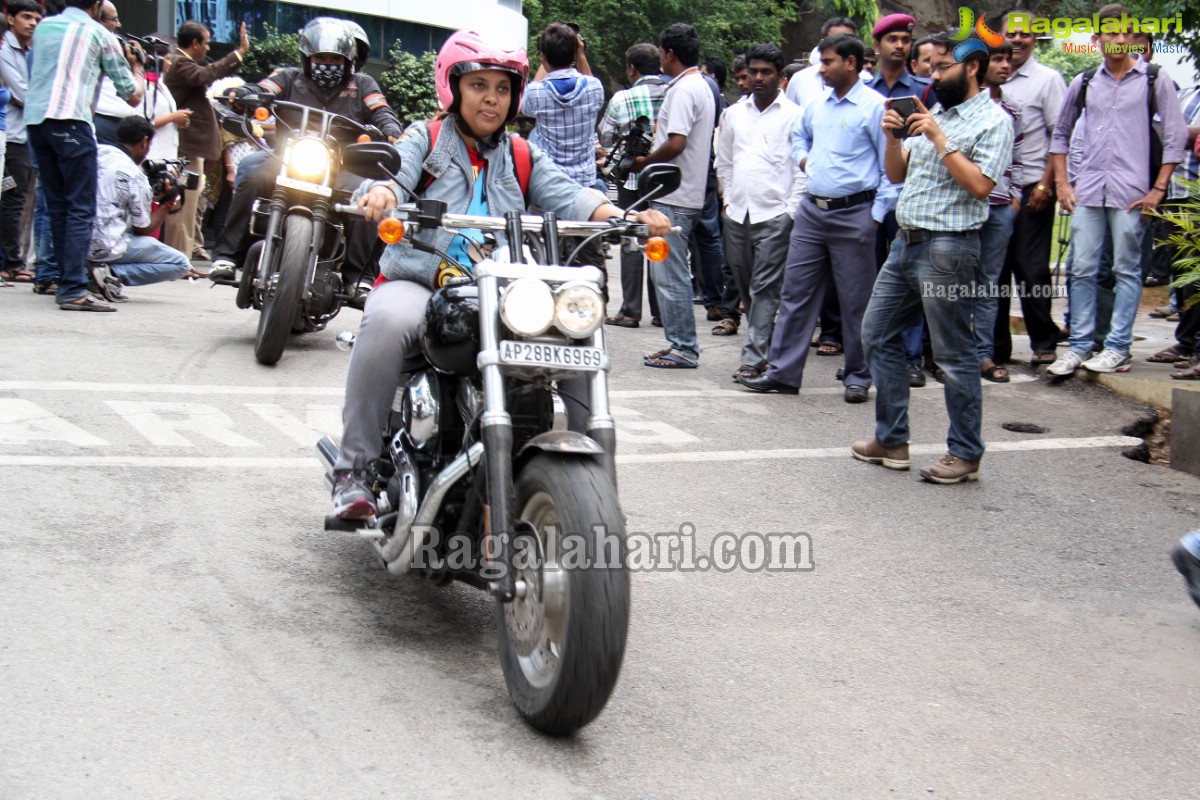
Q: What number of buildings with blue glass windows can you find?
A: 1